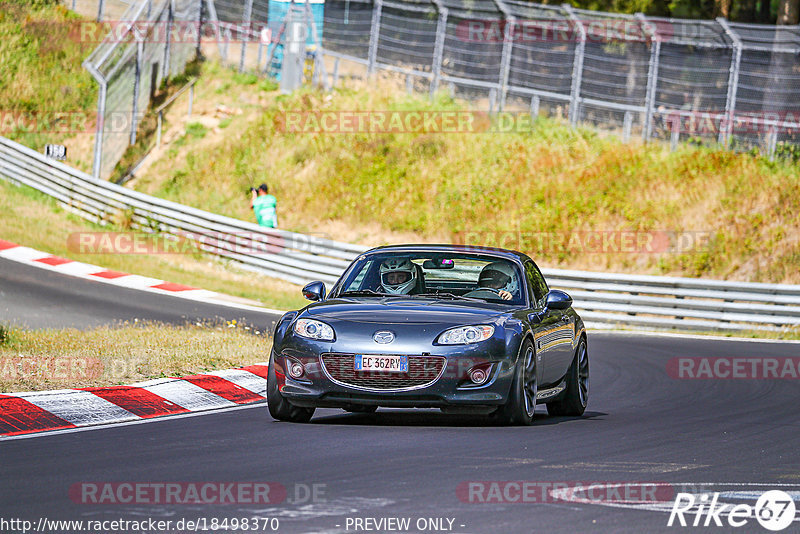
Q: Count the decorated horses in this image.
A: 0